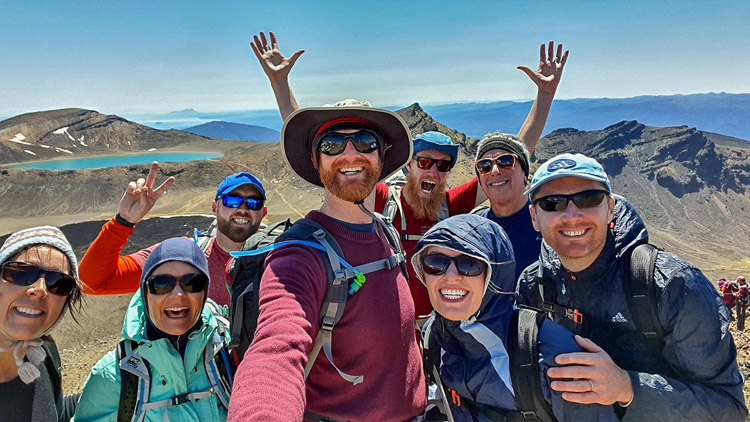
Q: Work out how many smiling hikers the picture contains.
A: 8